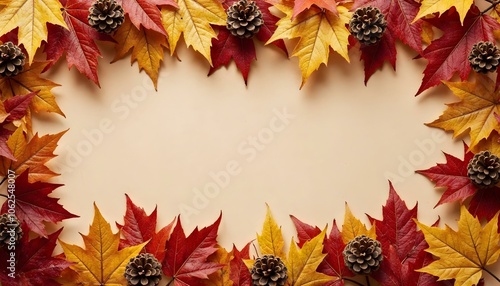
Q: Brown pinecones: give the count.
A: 10